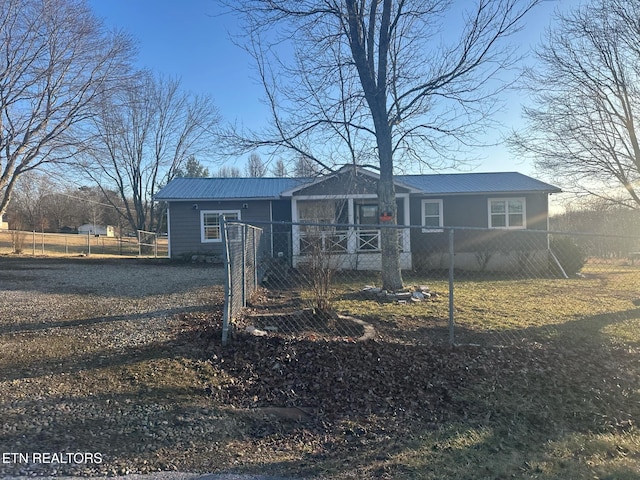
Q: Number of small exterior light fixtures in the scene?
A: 2